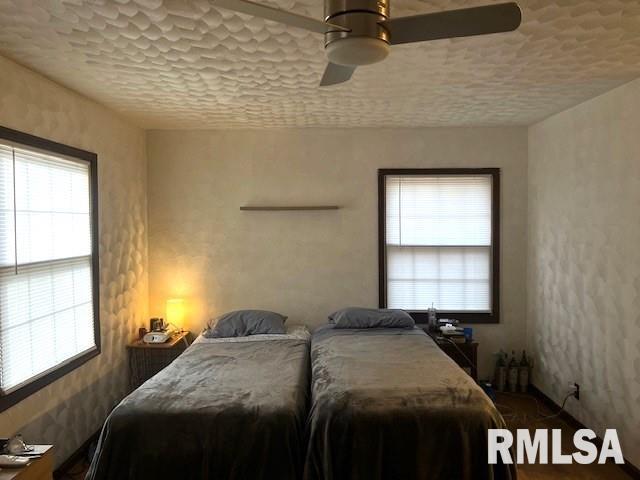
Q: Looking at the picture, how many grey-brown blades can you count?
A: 3